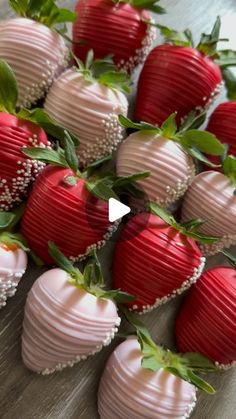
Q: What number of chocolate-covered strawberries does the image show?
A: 14